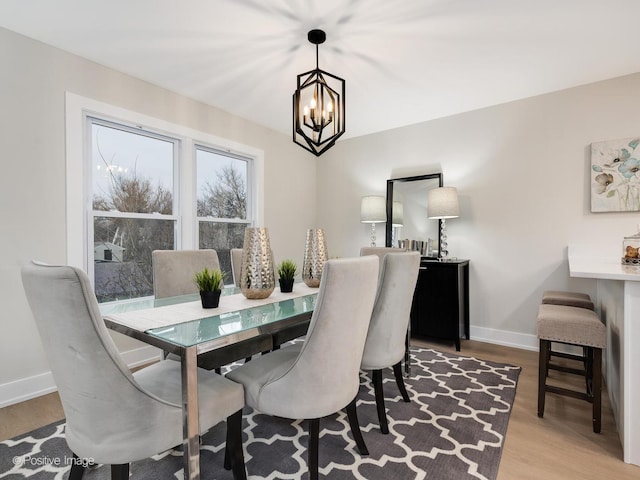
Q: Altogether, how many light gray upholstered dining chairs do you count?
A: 6